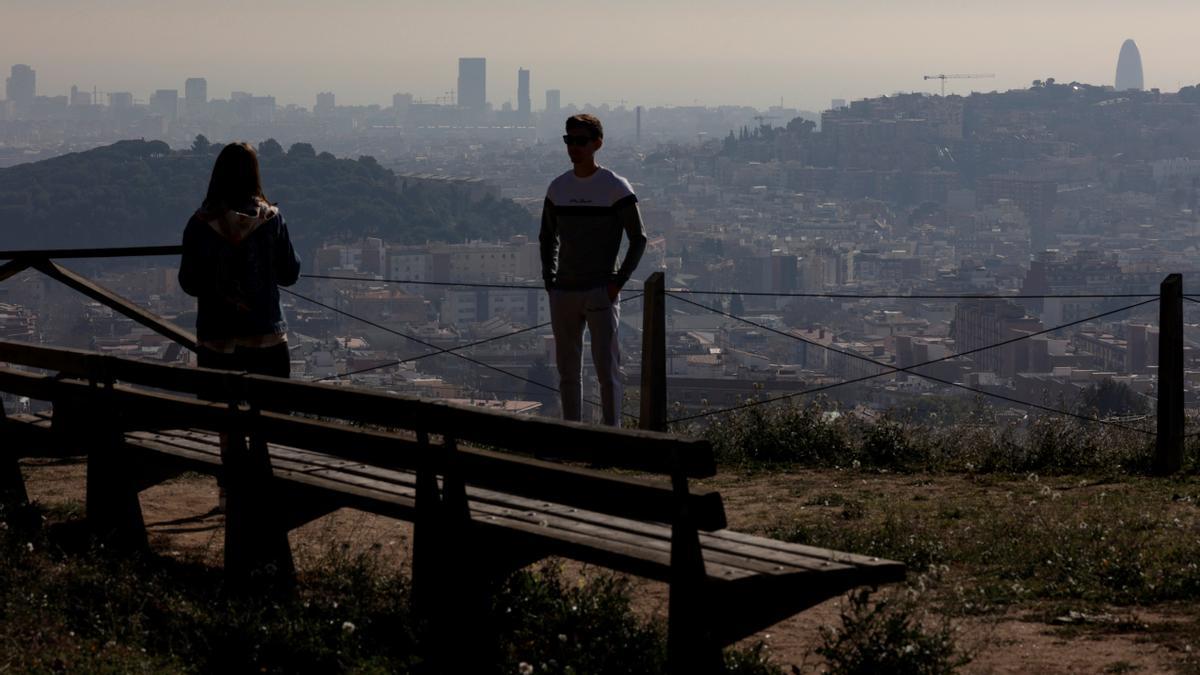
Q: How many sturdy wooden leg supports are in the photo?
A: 5